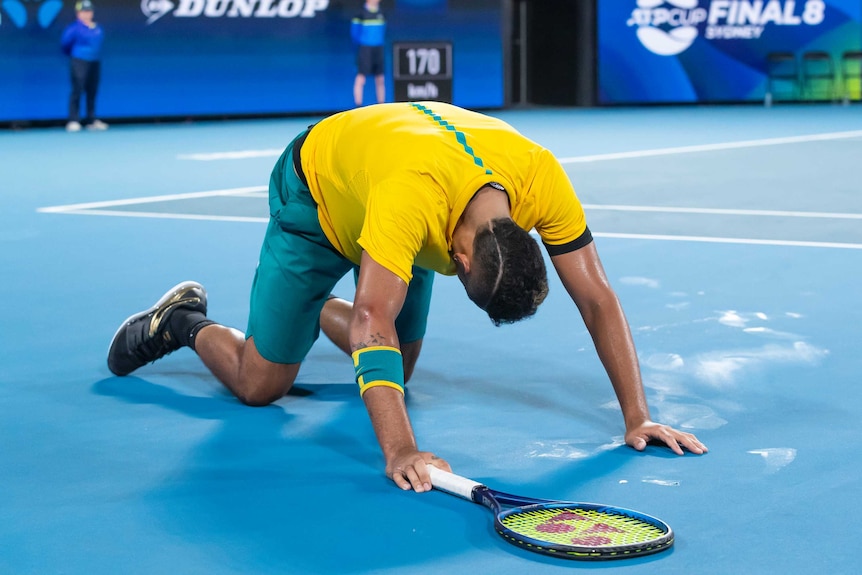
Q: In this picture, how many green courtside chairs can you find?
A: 3